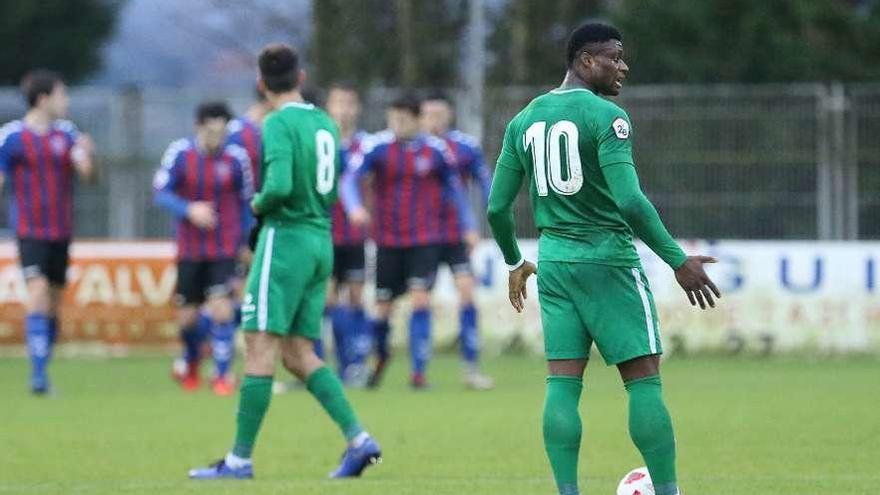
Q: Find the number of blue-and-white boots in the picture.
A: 2